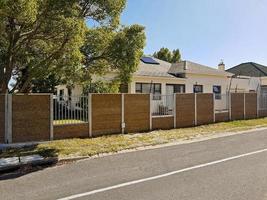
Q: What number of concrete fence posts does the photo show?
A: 11